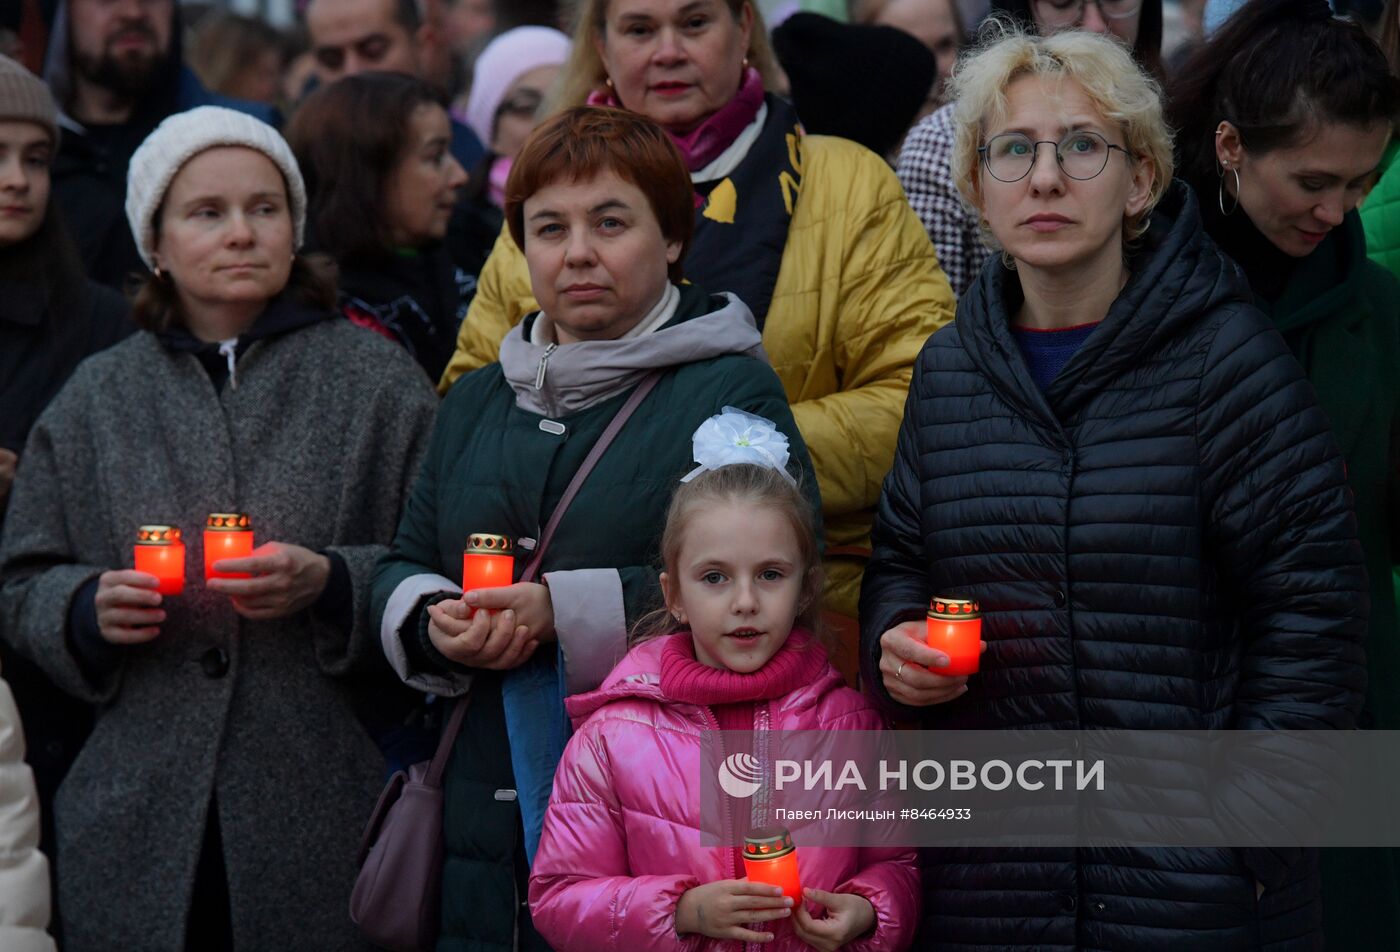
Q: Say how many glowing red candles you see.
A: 5